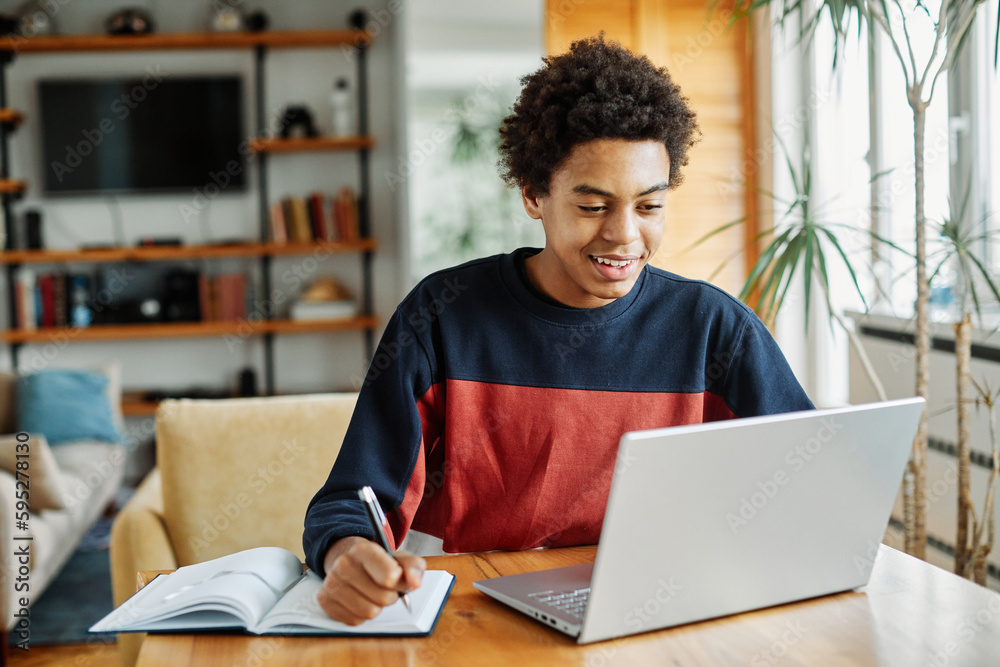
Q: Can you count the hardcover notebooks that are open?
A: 1